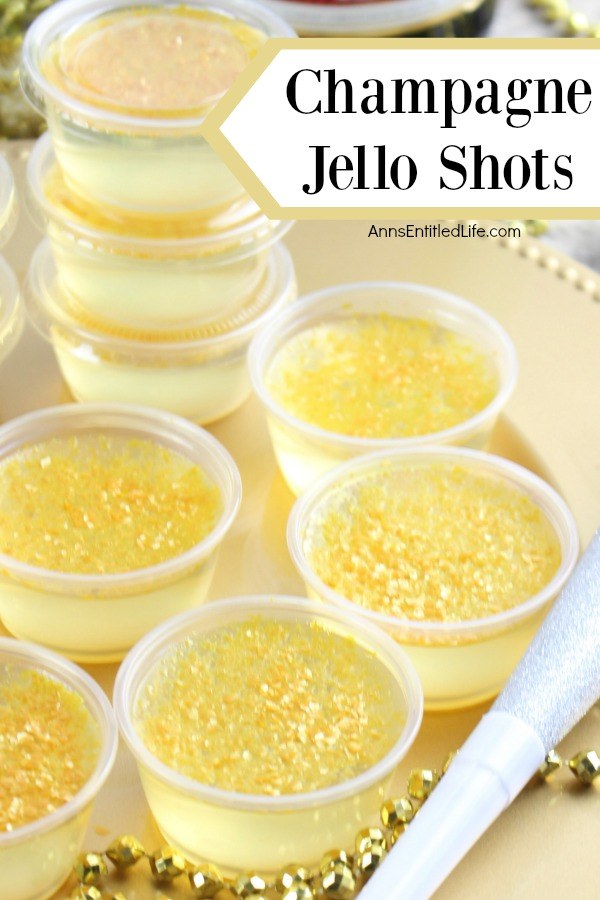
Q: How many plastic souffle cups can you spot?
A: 10